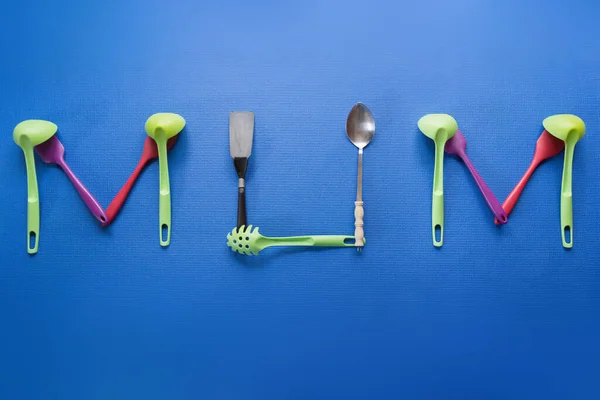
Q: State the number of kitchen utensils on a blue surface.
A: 11